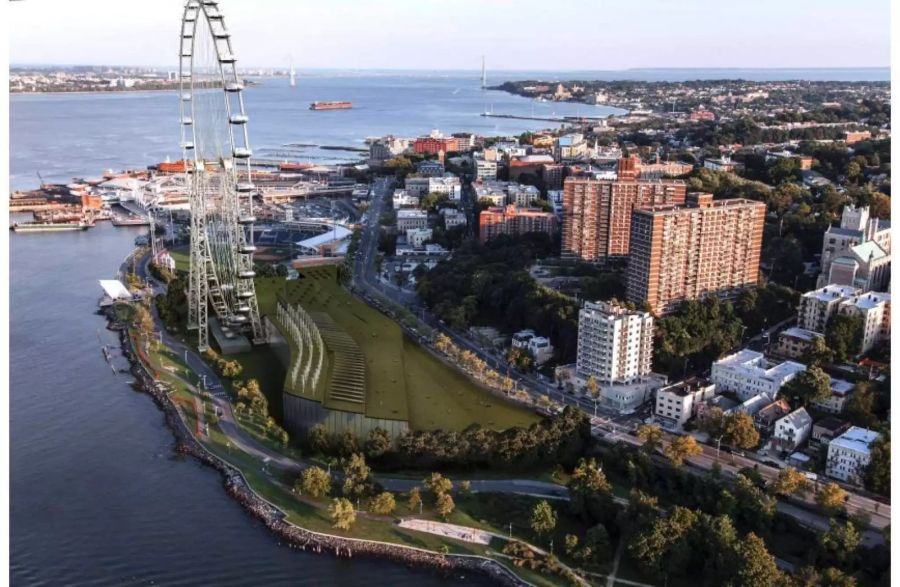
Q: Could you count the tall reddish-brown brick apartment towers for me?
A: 2